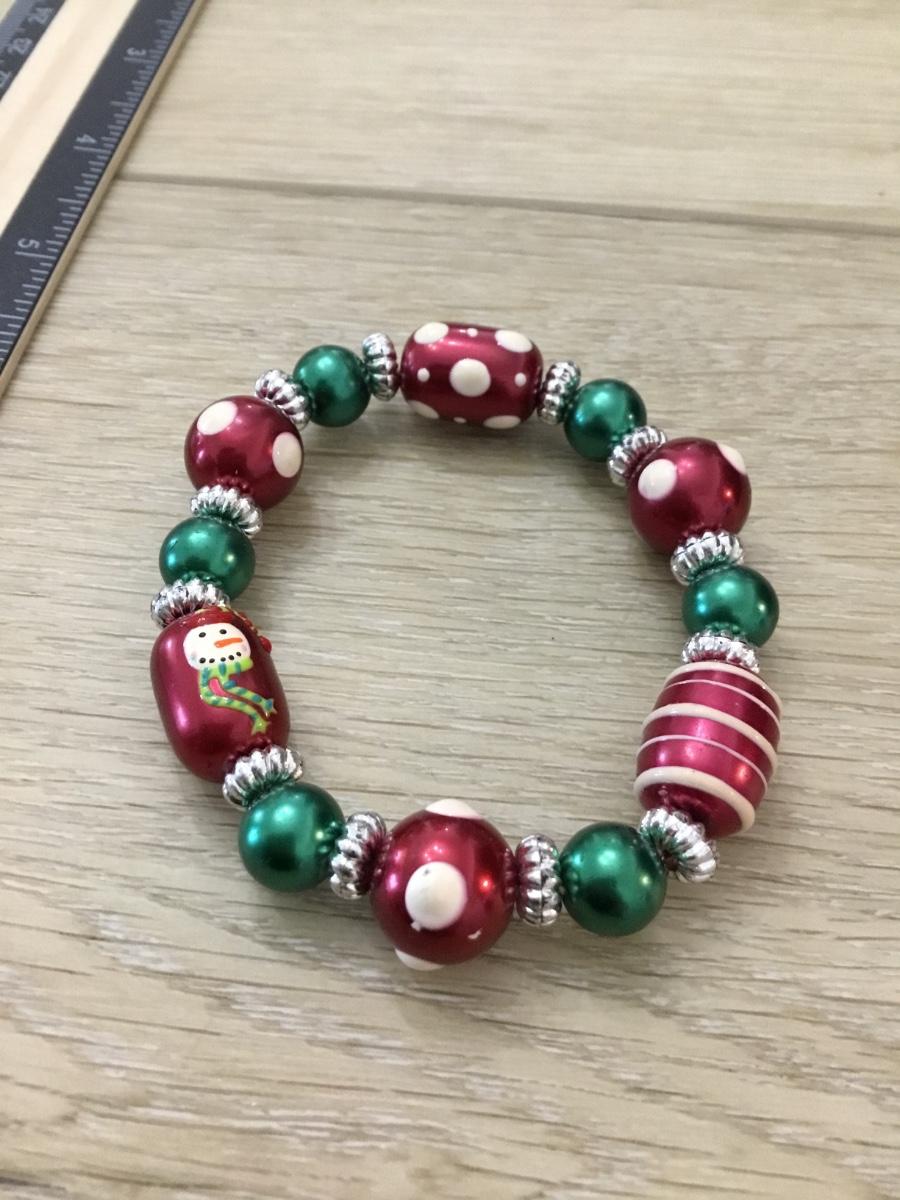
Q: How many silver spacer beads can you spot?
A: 12